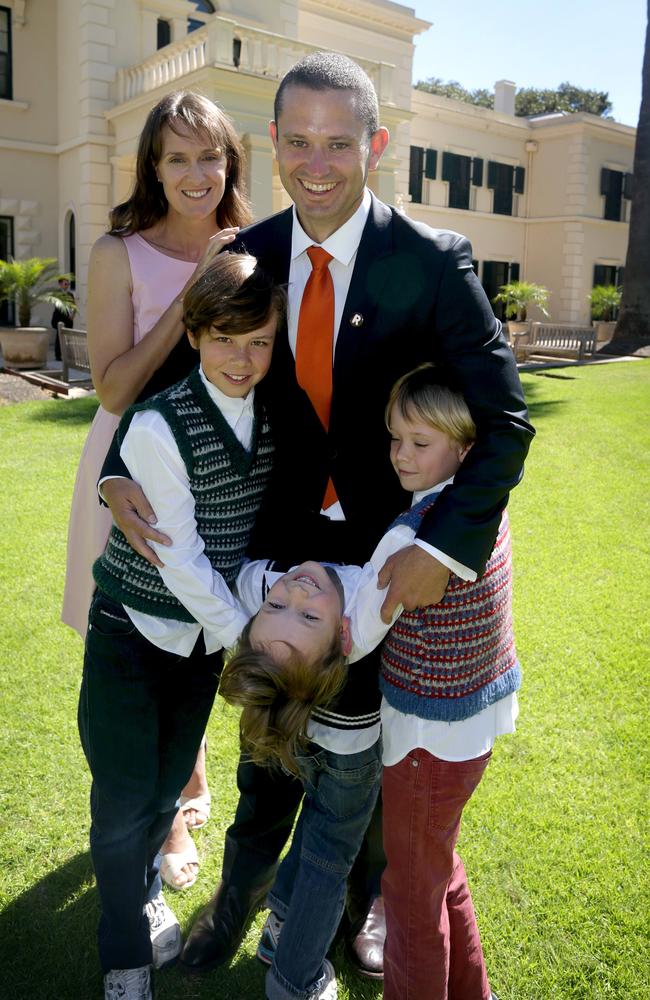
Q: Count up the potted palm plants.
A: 3